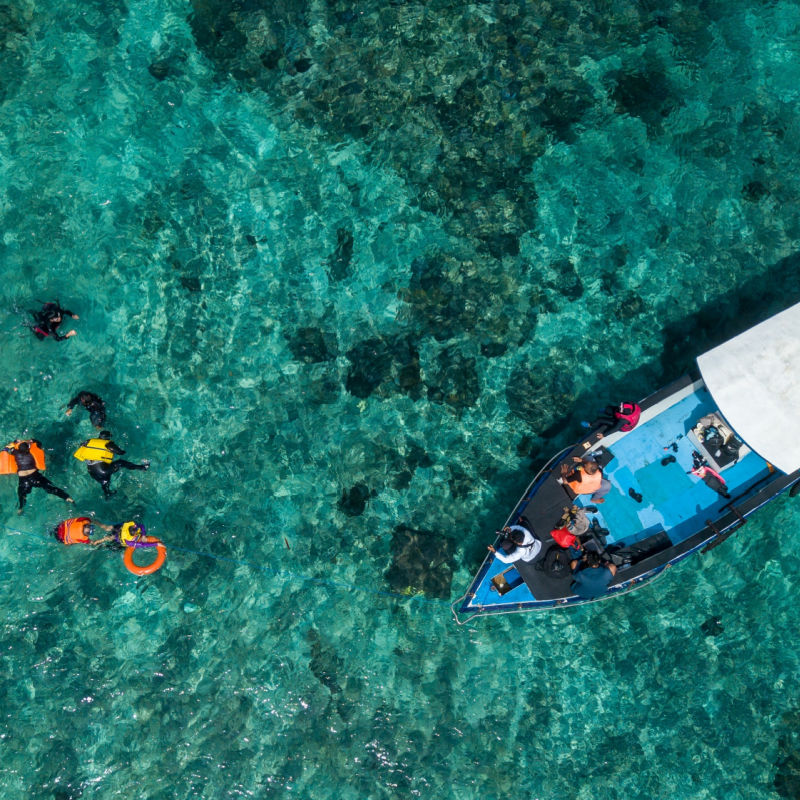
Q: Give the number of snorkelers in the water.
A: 6